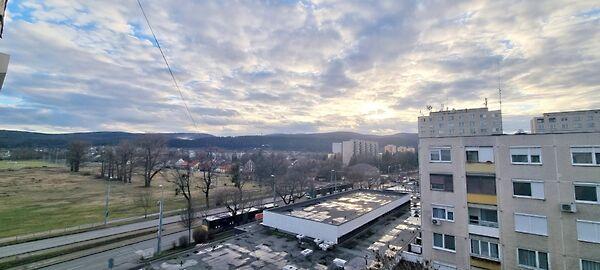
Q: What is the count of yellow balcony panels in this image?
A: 3